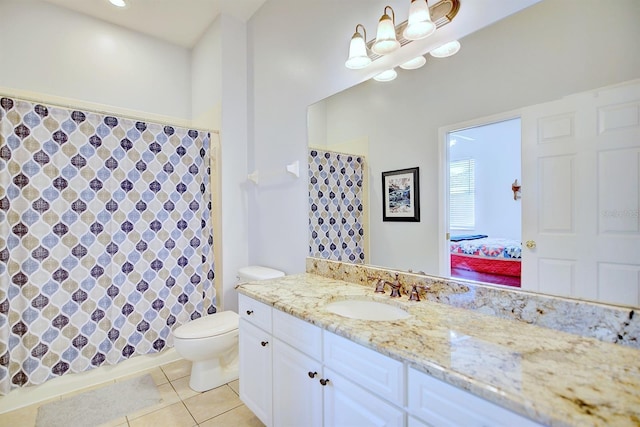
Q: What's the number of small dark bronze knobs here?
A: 4